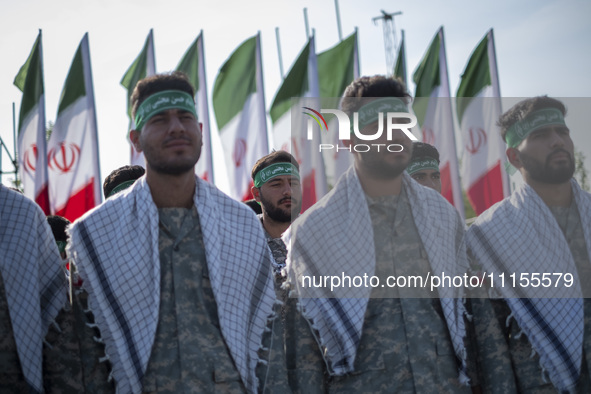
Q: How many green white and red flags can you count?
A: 10